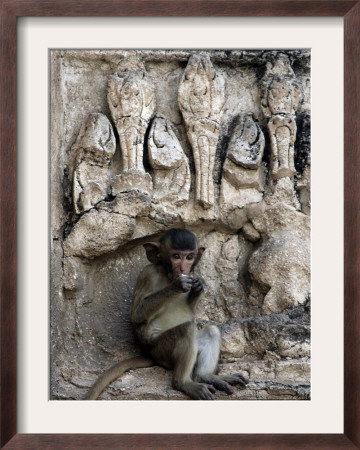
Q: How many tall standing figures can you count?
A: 3